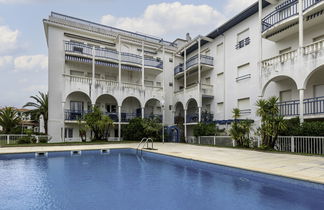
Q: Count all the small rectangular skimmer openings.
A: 3